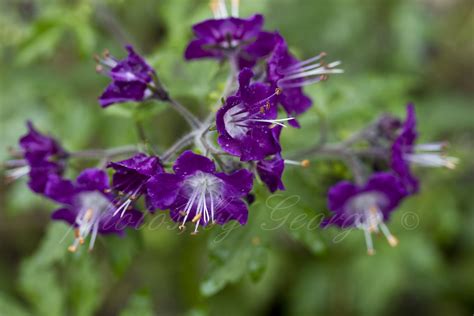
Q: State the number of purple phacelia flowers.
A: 11